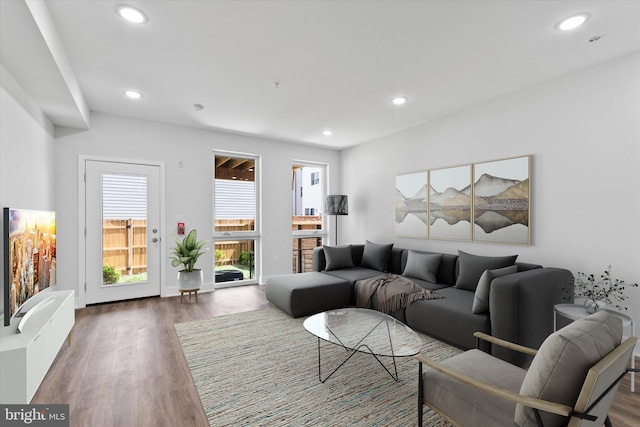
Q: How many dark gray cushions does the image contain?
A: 5